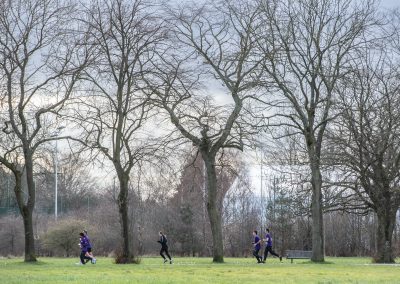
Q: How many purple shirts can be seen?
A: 4